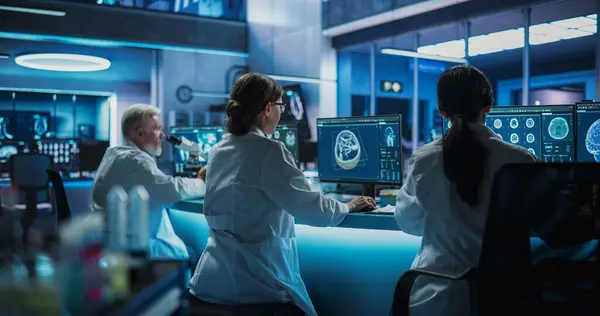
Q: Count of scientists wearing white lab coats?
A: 3